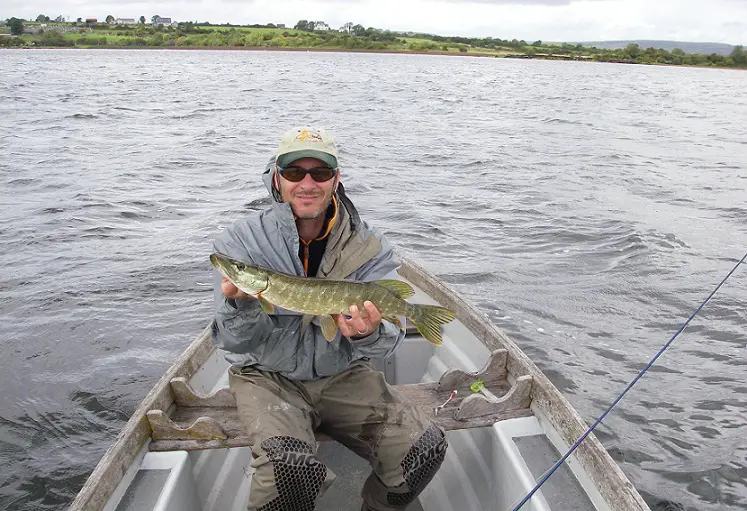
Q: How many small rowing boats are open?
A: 1